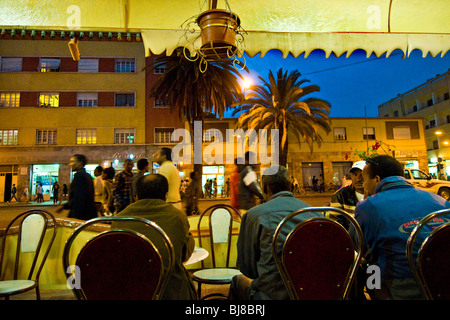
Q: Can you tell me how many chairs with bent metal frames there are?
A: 5